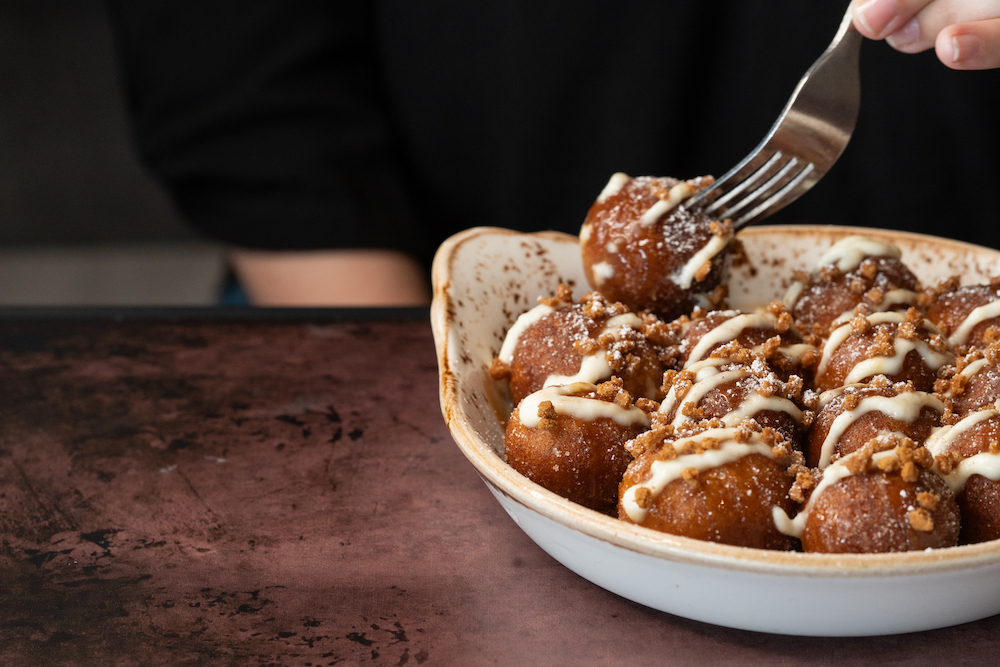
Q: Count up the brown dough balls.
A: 13